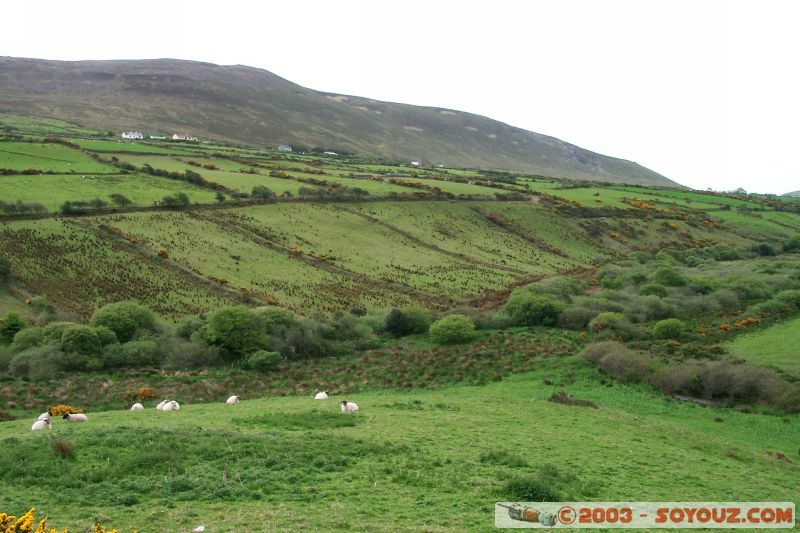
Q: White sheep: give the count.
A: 9